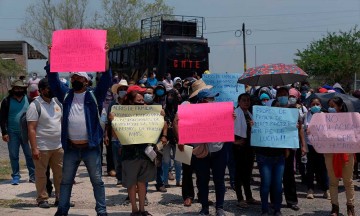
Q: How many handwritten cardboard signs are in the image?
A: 6